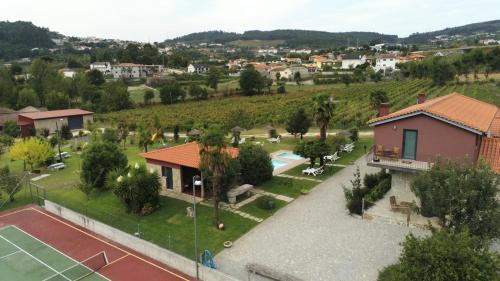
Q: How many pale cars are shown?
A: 0